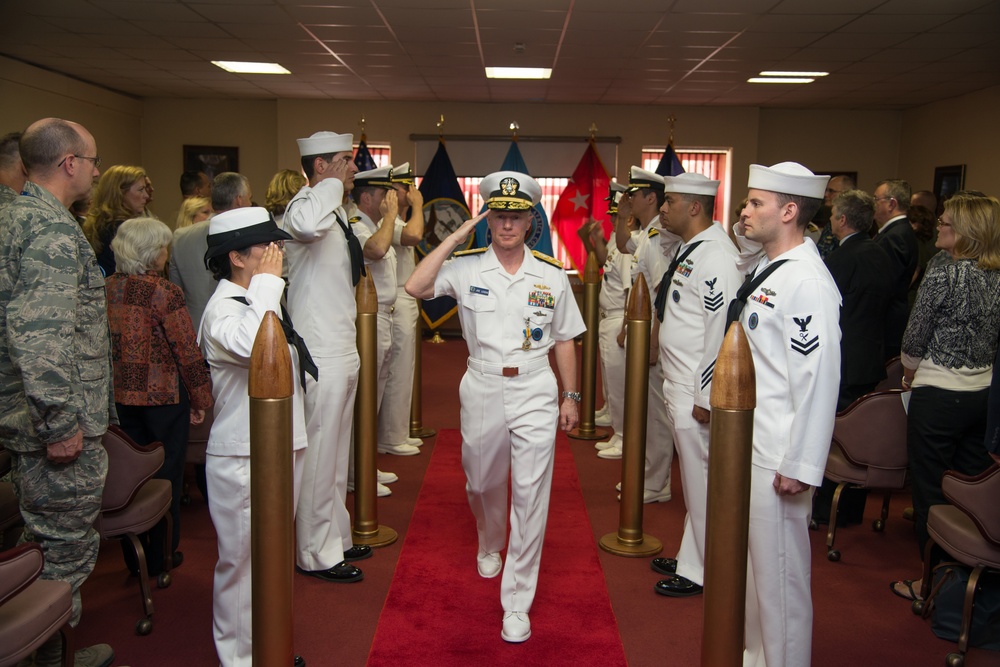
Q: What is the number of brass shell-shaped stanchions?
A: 6